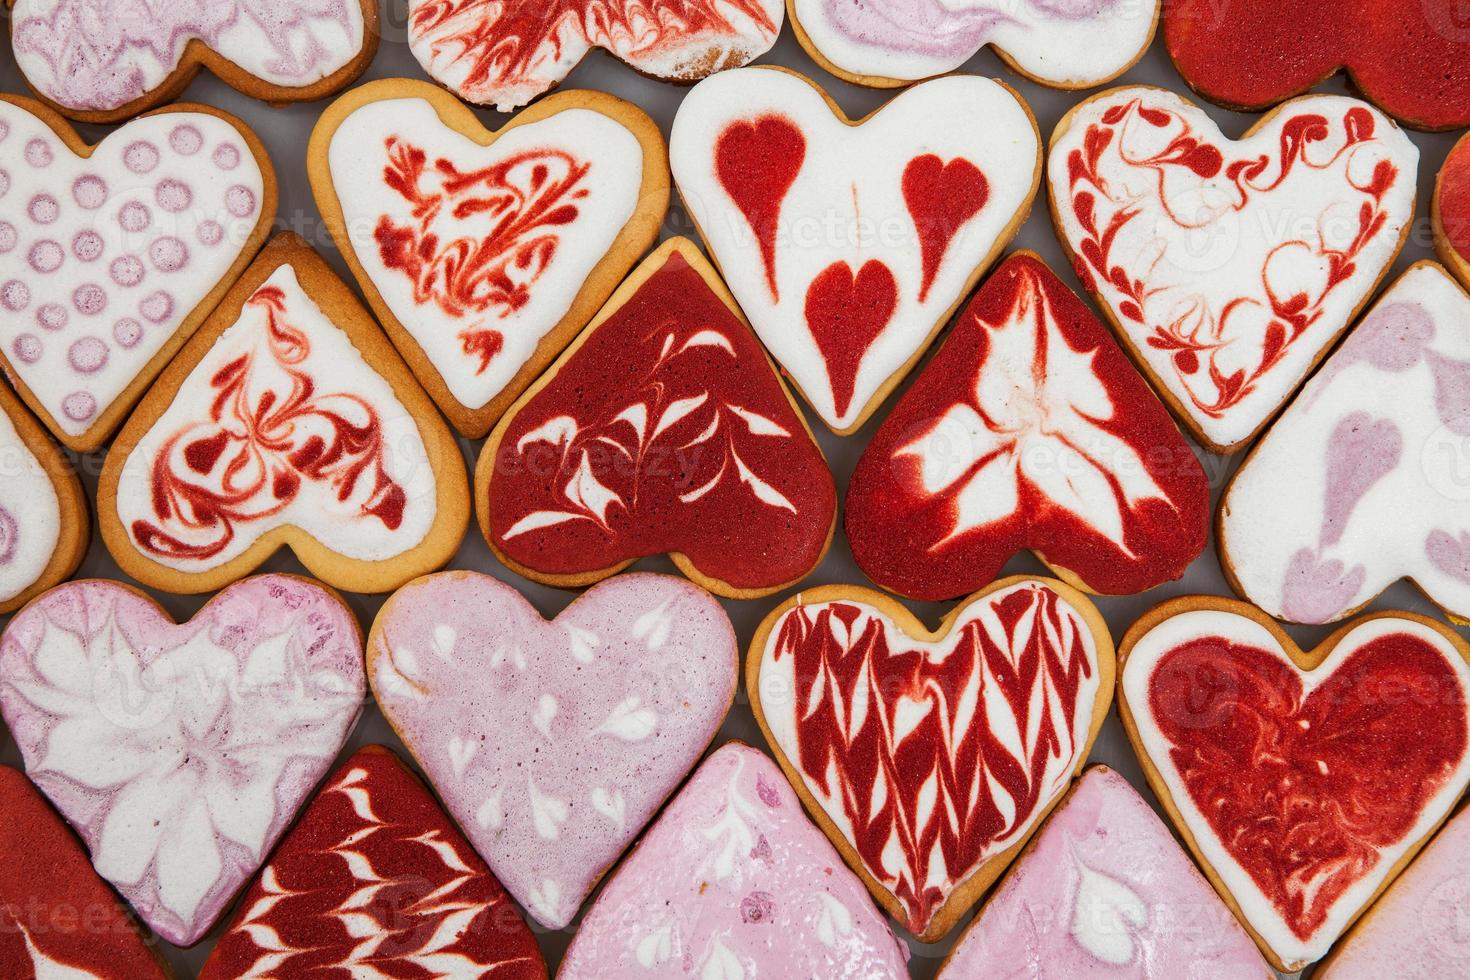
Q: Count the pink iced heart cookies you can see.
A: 5